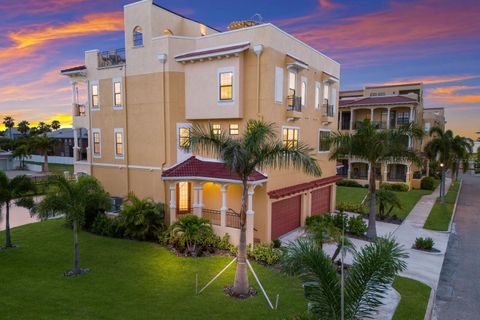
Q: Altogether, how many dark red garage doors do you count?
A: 2